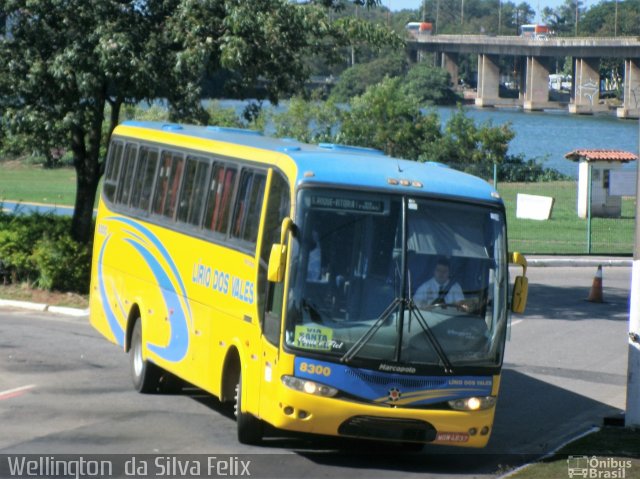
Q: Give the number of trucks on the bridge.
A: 2